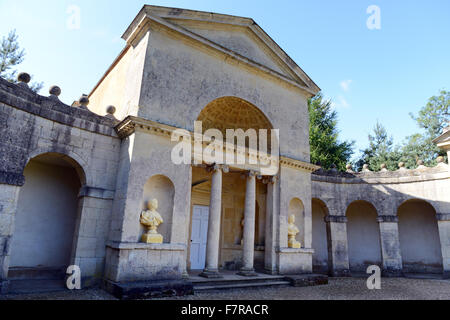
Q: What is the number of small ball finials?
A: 12